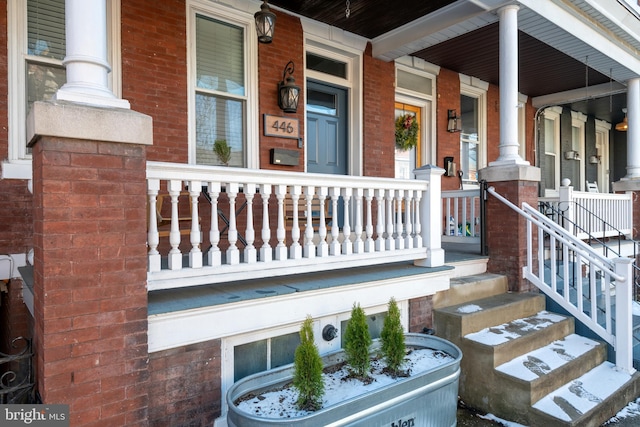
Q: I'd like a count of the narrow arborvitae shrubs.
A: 3